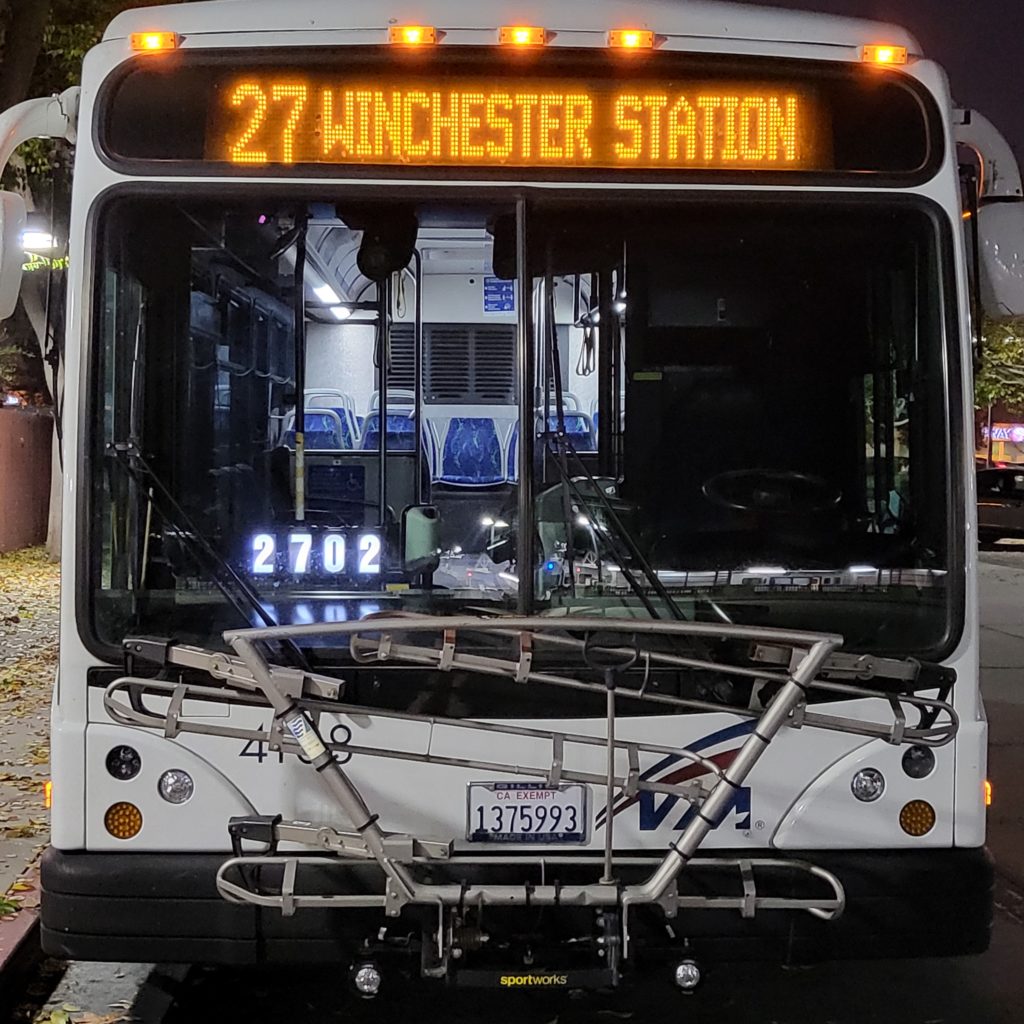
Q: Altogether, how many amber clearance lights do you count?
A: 5